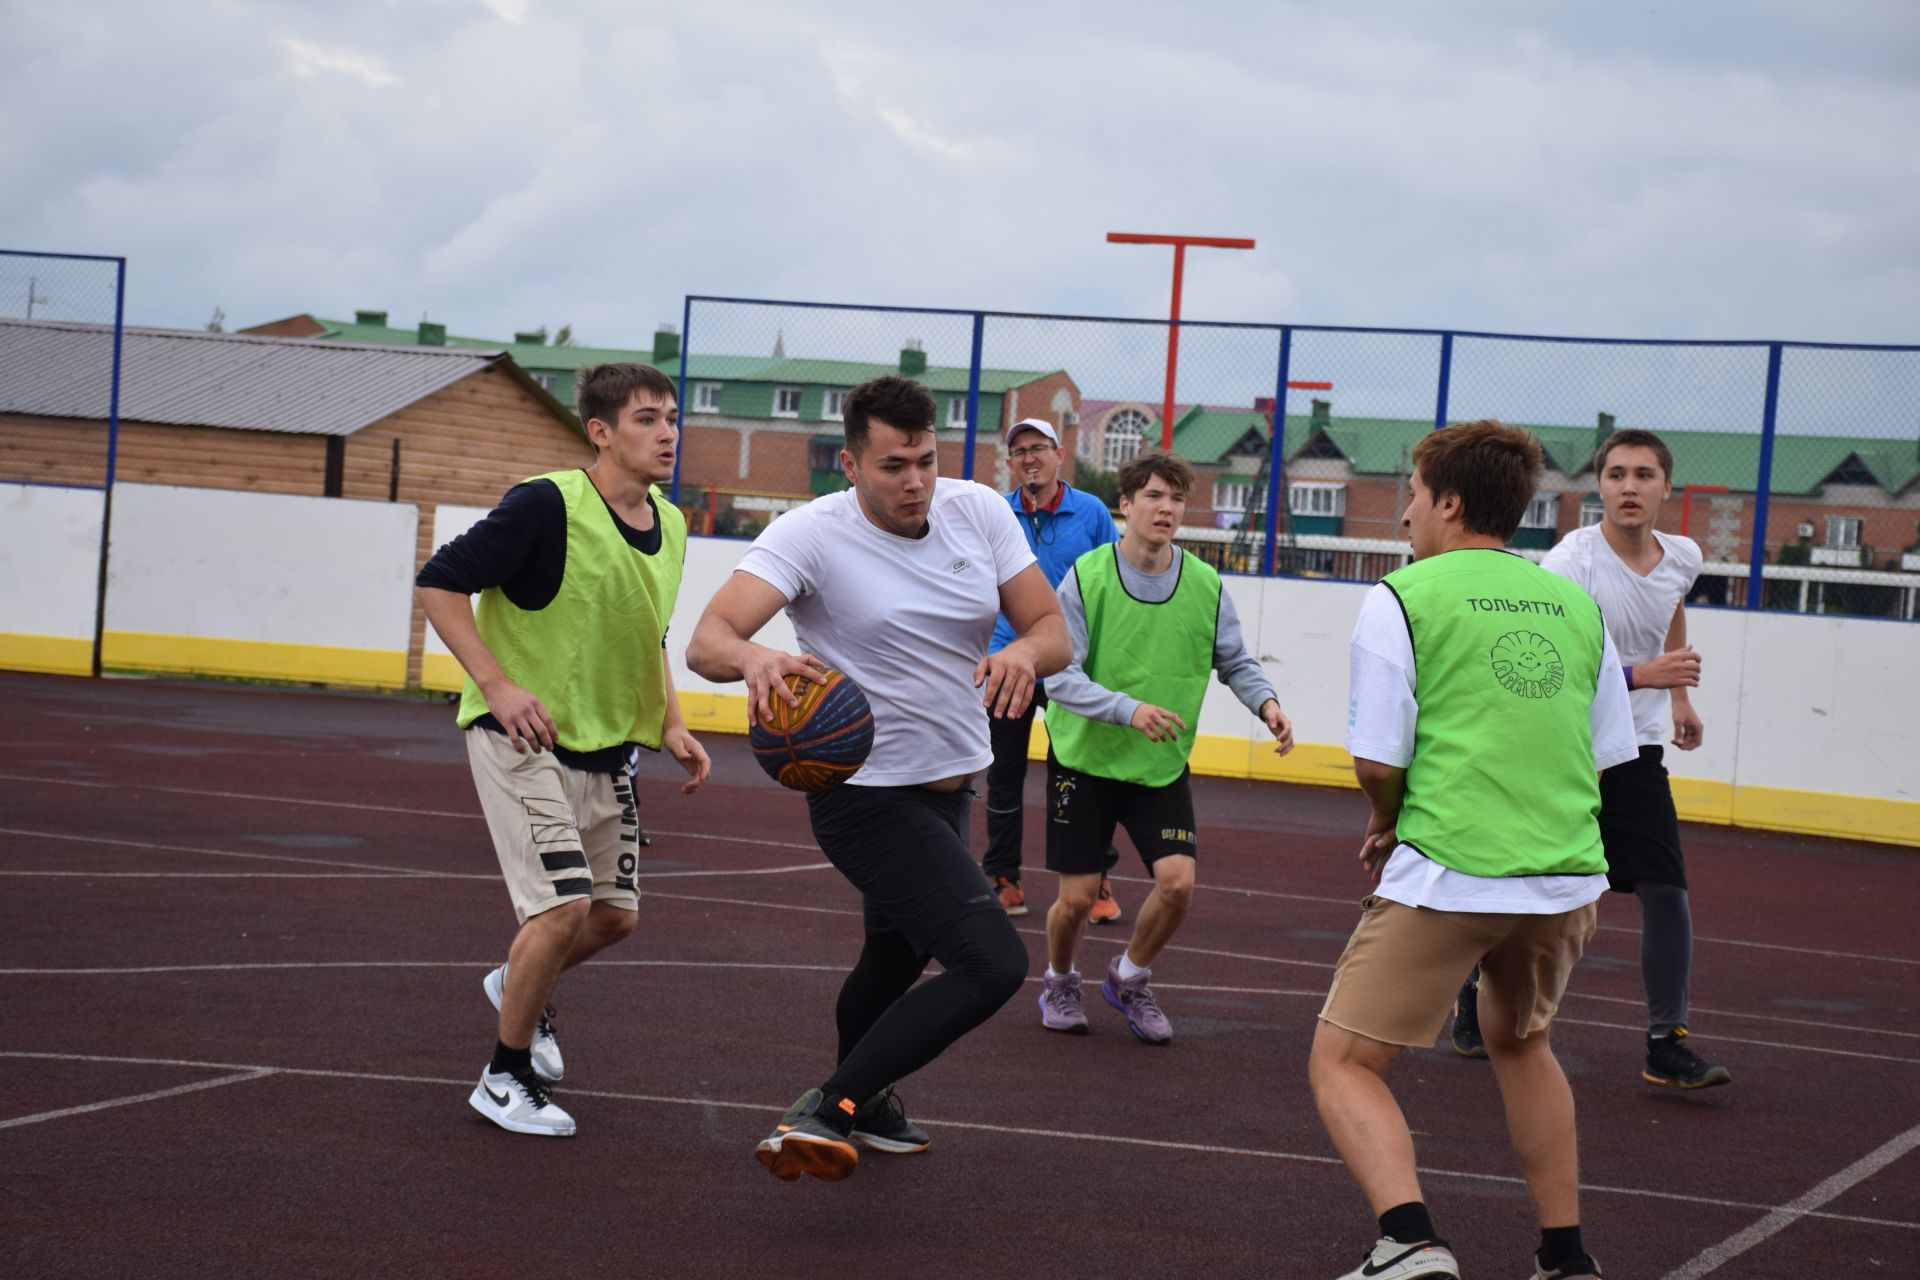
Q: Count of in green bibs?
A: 3